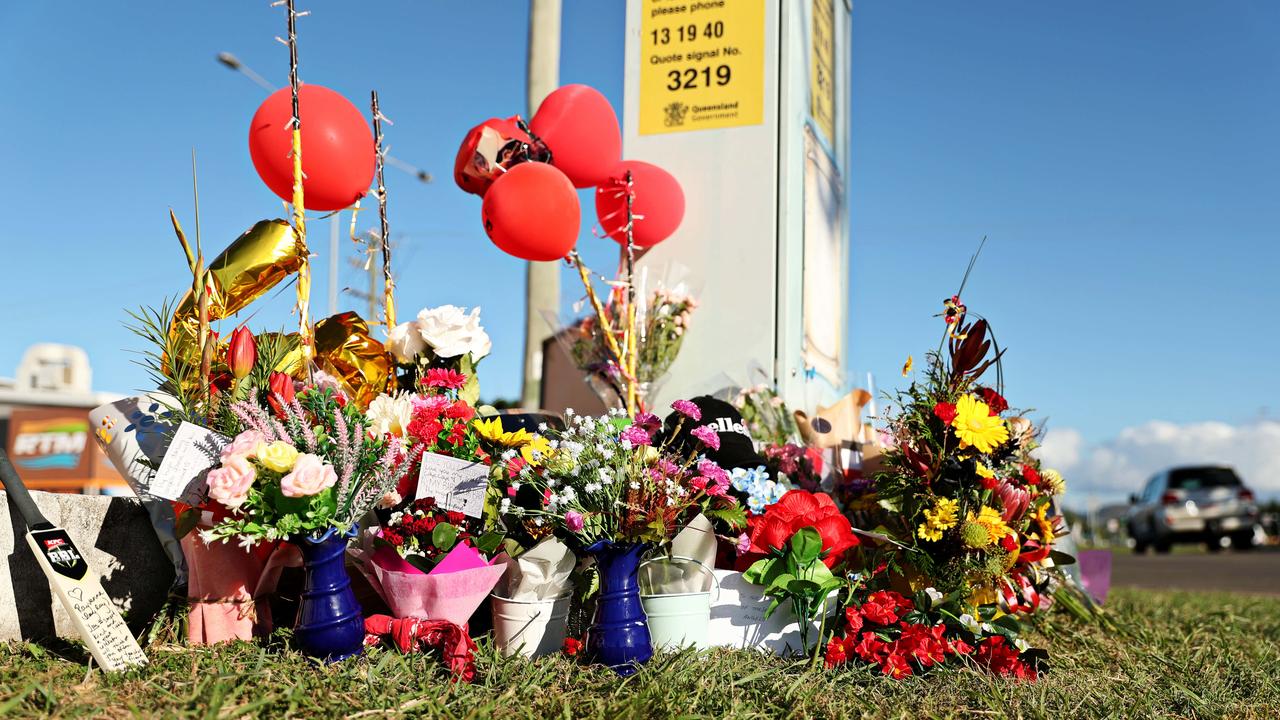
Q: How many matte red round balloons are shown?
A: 4